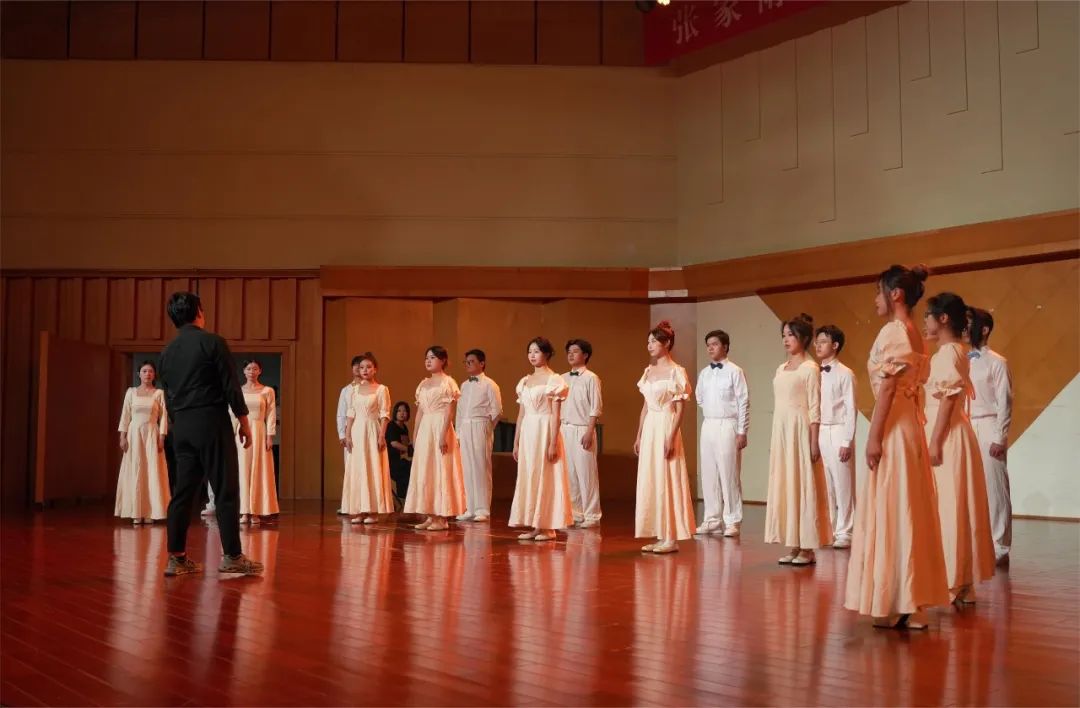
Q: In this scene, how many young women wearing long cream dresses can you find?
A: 9